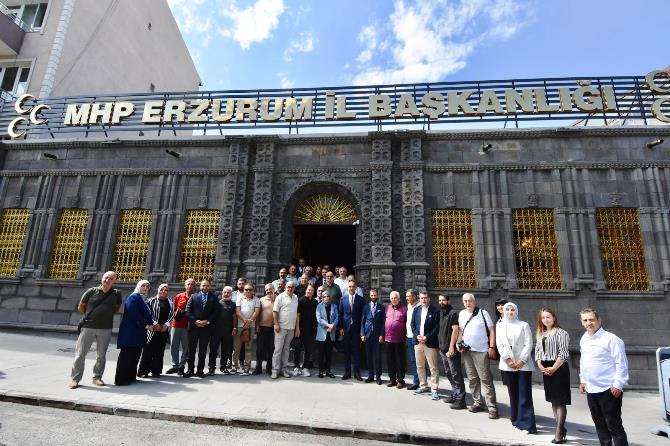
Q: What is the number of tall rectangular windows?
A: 7